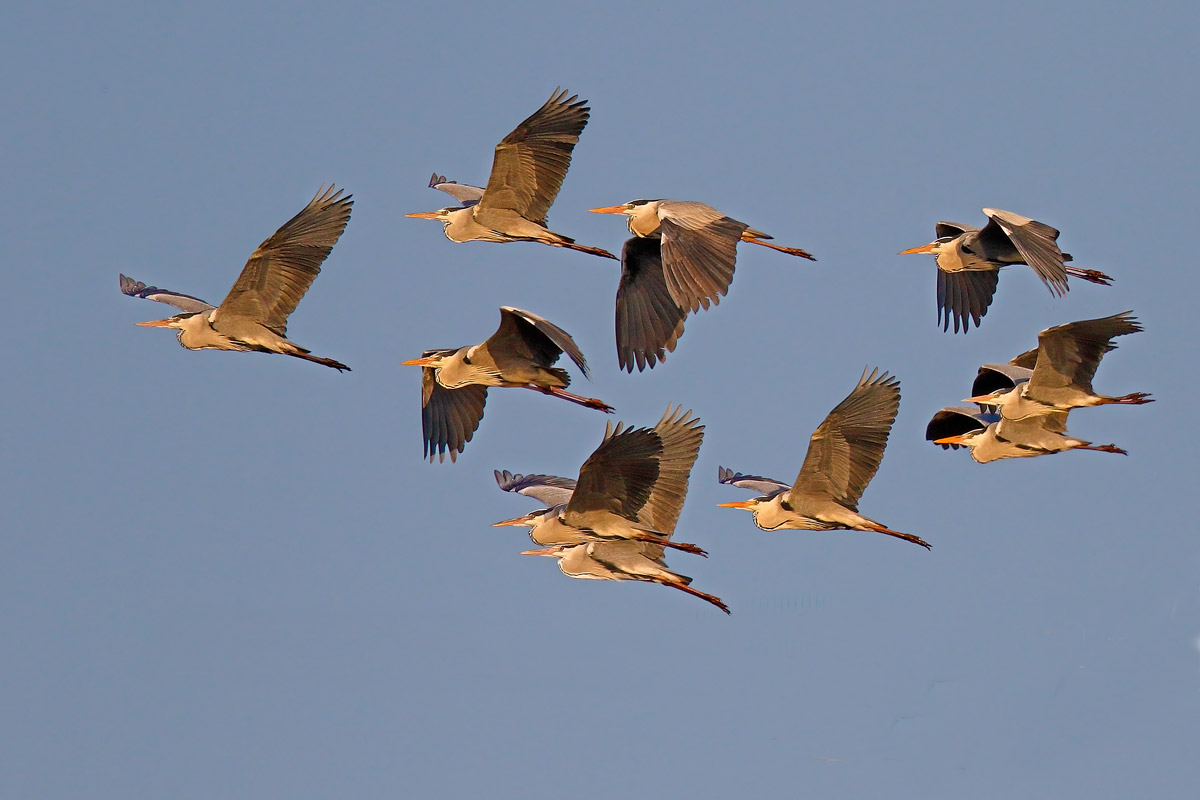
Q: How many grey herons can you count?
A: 10